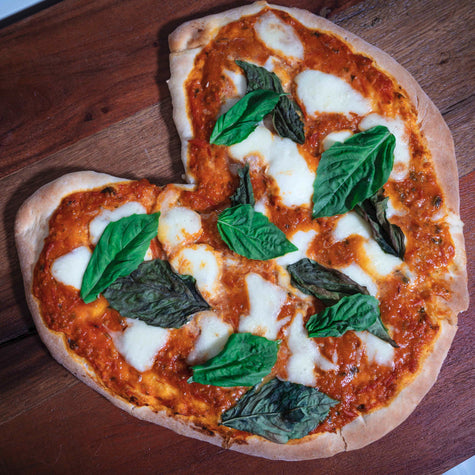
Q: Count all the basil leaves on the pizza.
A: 12